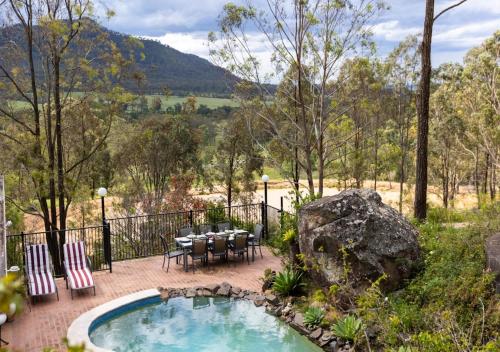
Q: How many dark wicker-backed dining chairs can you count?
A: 8